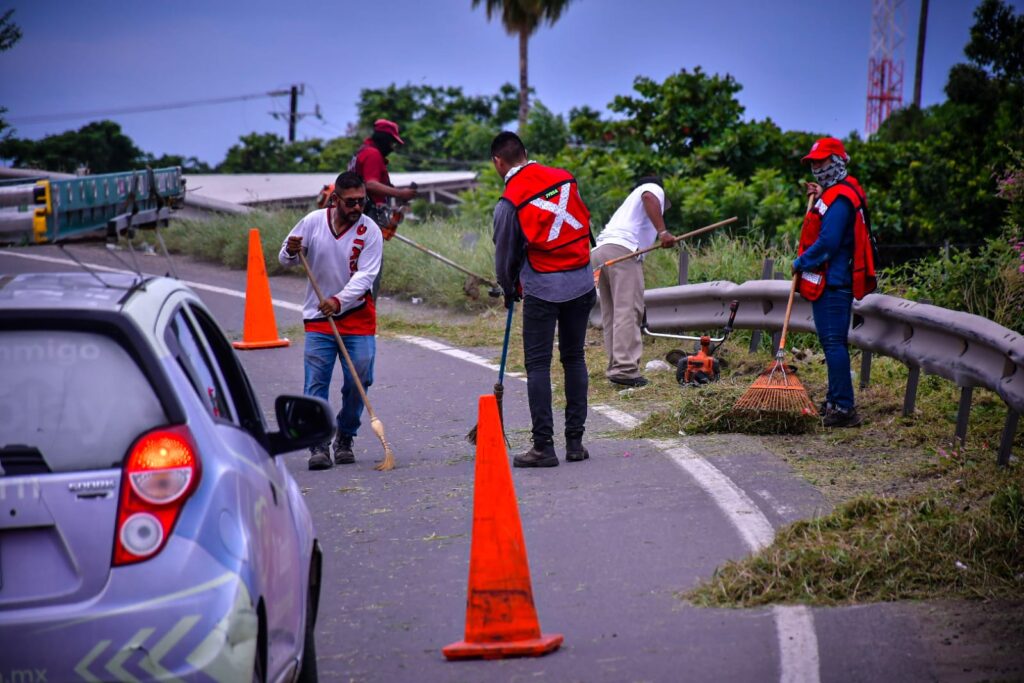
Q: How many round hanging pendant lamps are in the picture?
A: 0